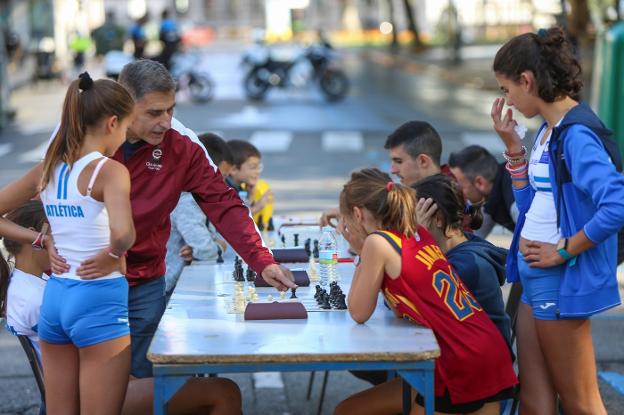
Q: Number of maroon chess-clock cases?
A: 3